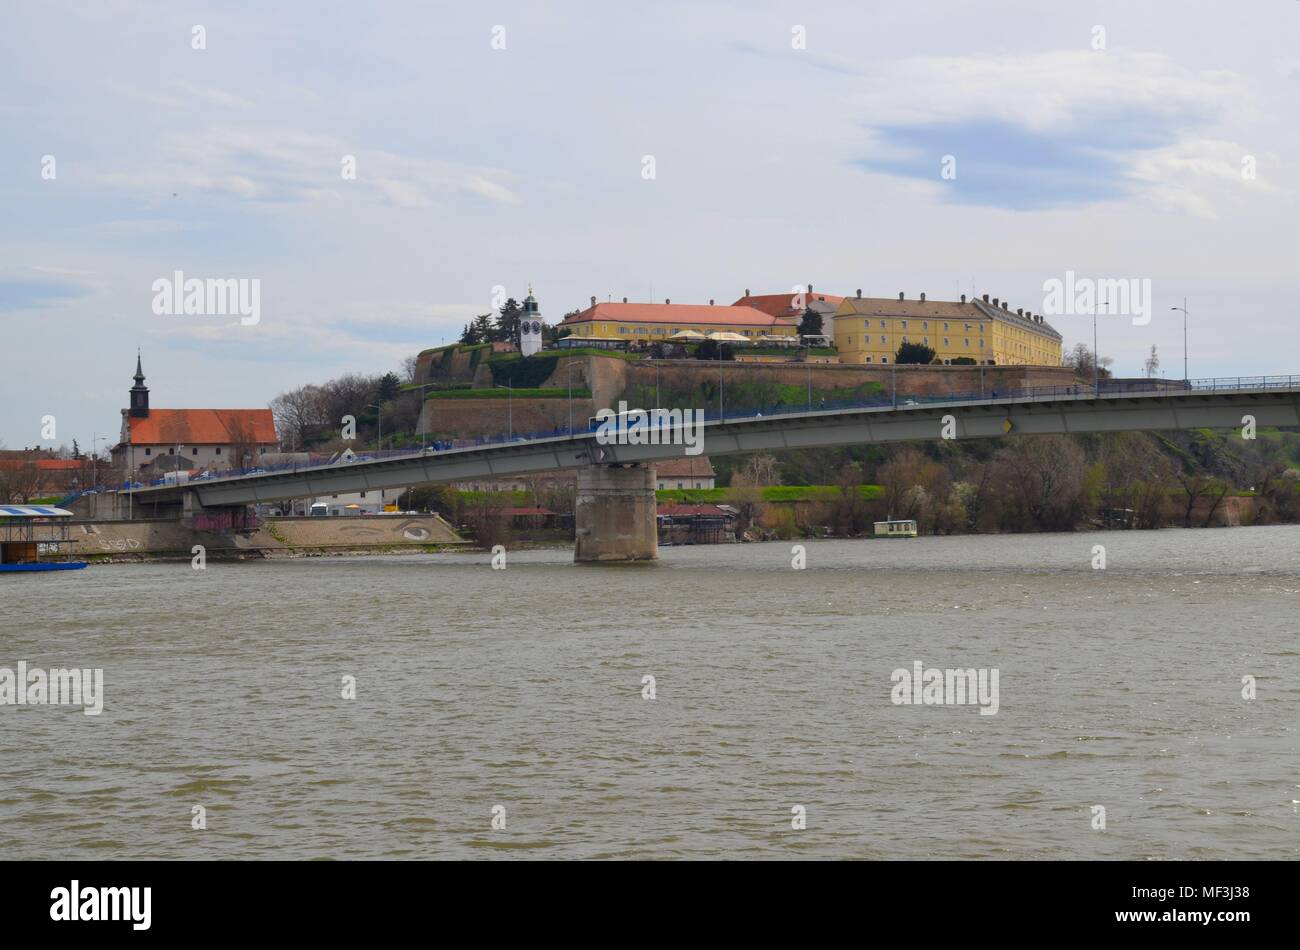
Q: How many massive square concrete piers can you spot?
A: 1